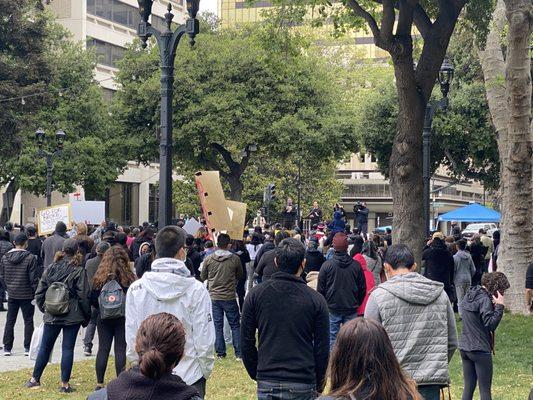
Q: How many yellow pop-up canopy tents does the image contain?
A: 0